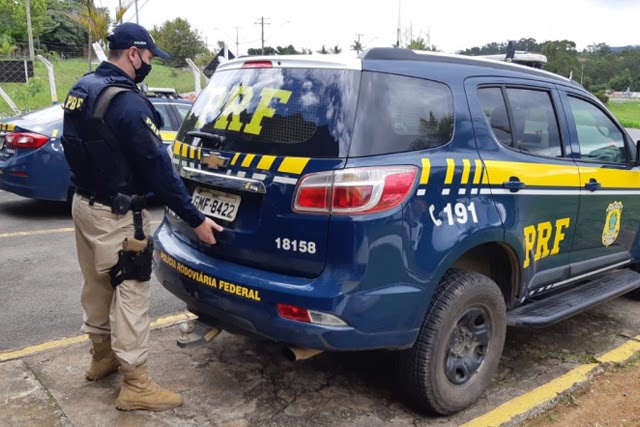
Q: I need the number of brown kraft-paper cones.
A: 0